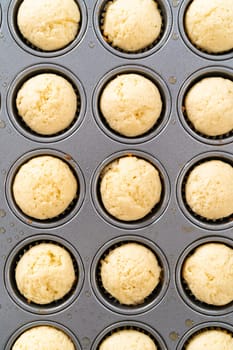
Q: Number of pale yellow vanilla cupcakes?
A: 15